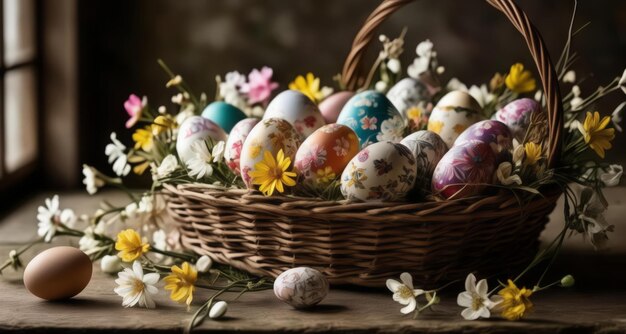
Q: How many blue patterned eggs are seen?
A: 1